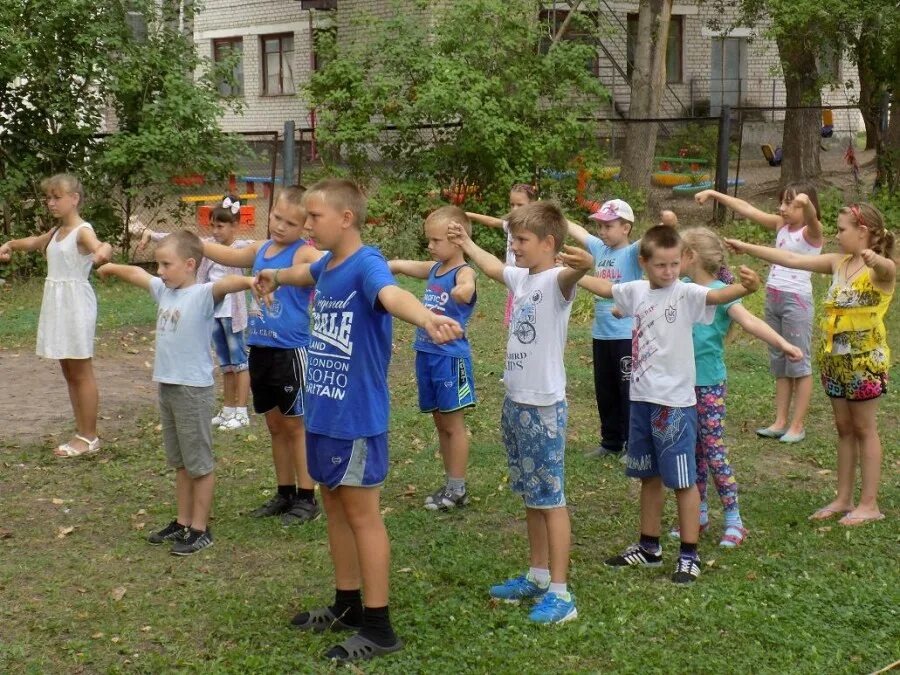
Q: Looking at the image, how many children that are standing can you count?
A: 13